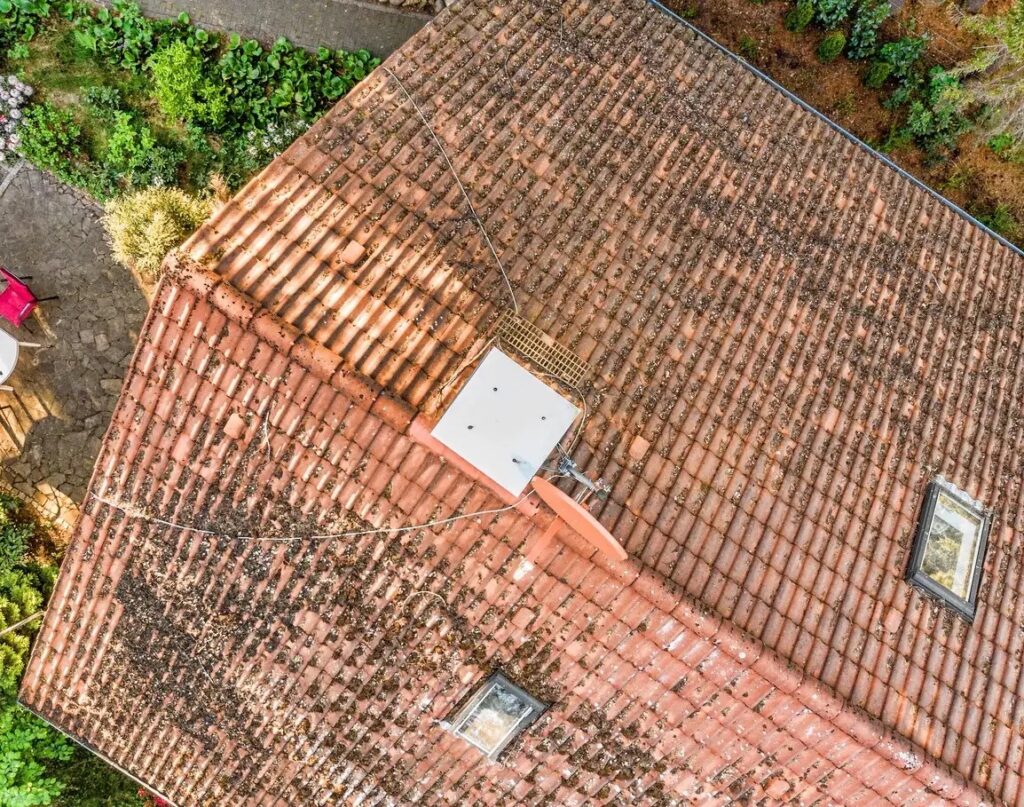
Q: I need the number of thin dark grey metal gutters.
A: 2